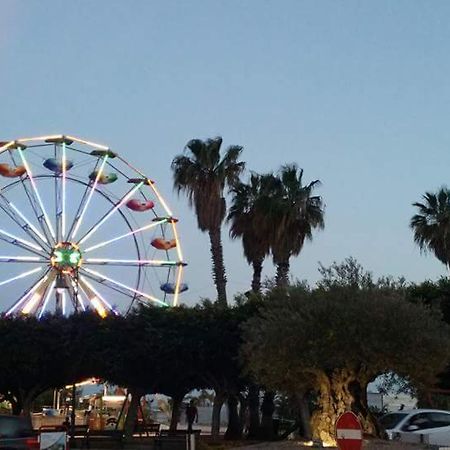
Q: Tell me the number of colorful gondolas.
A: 6